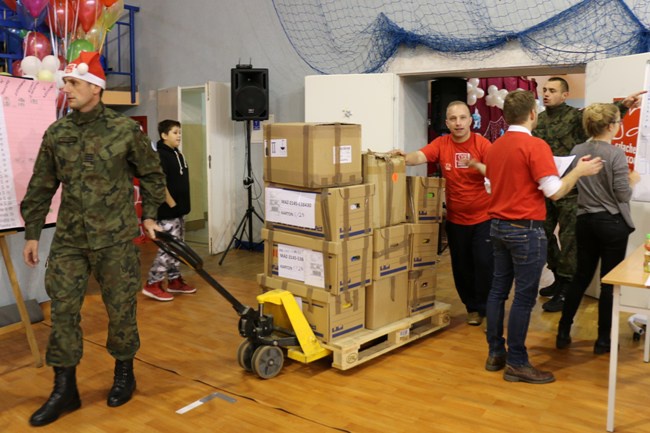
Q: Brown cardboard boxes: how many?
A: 10